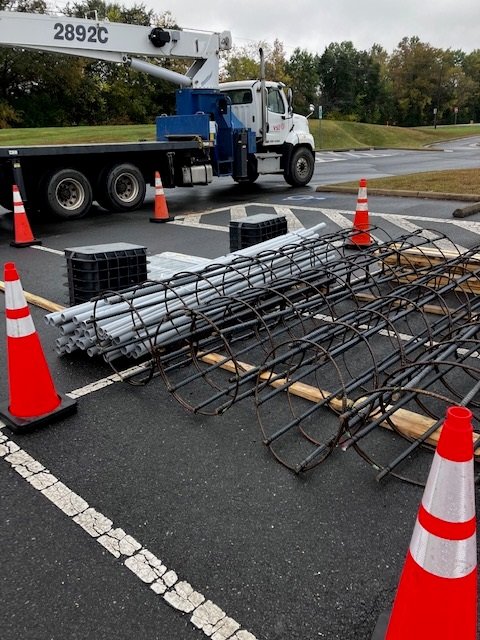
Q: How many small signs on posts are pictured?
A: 3